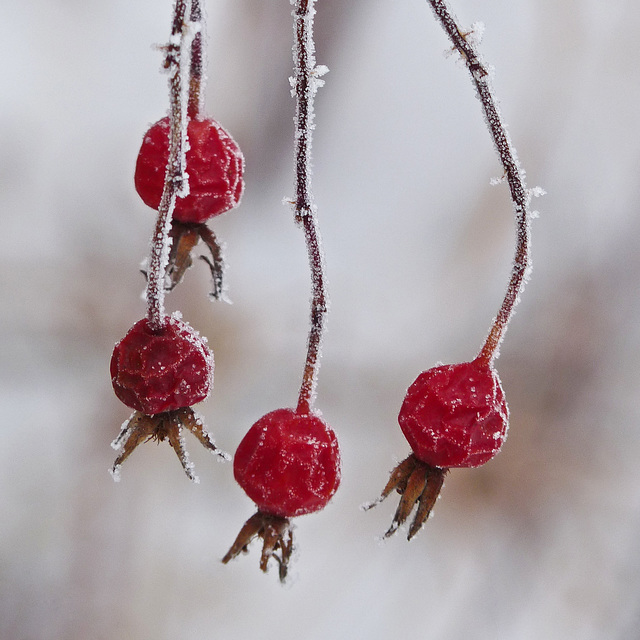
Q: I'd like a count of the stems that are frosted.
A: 4